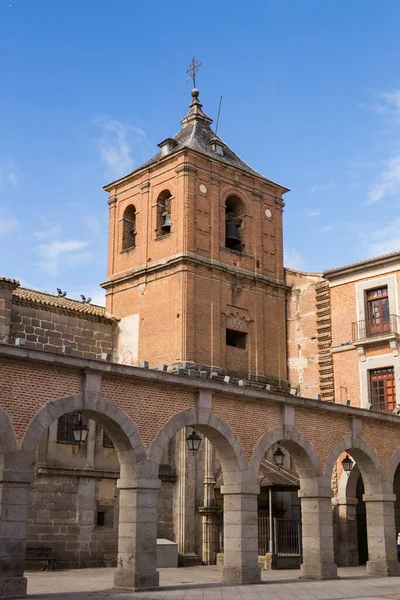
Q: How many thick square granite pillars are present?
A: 5